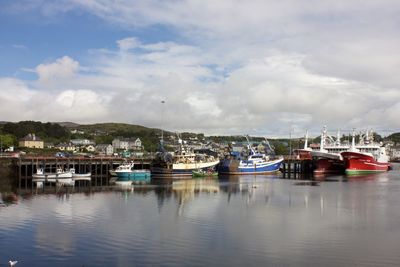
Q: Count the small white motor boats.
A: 3